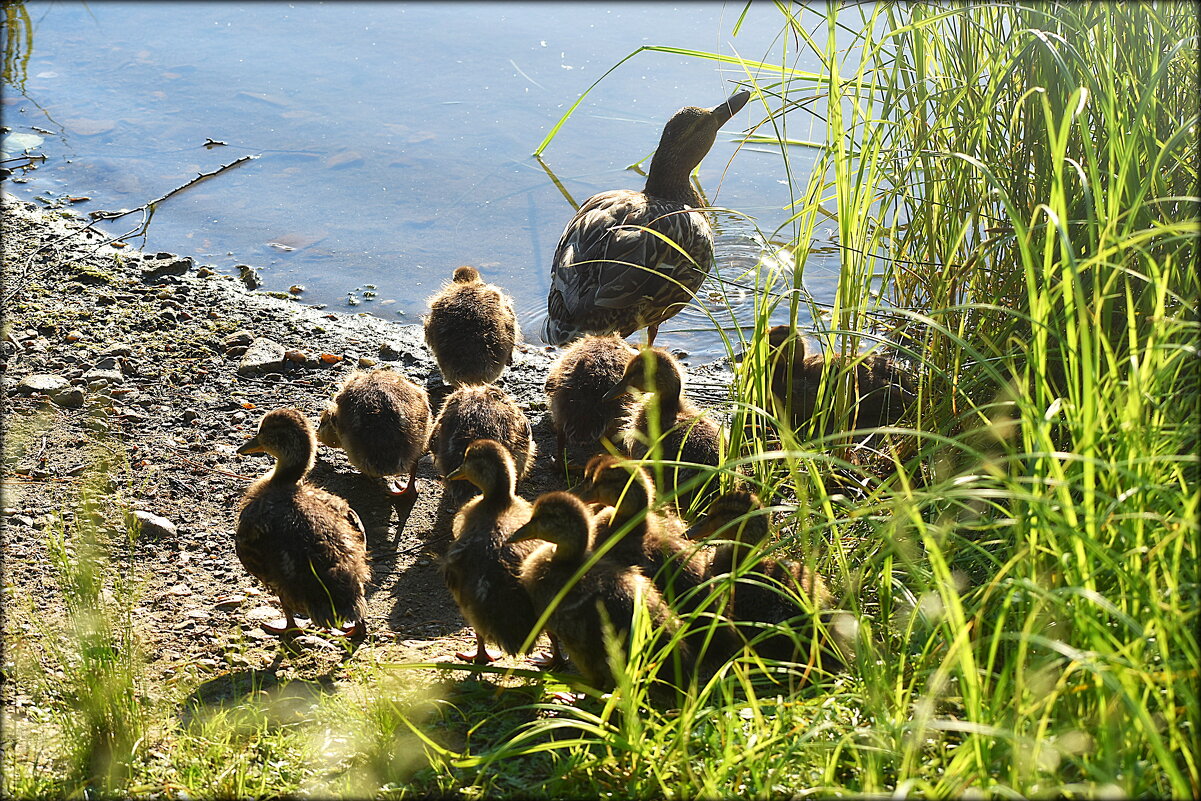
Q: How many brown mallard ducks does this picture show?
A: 12